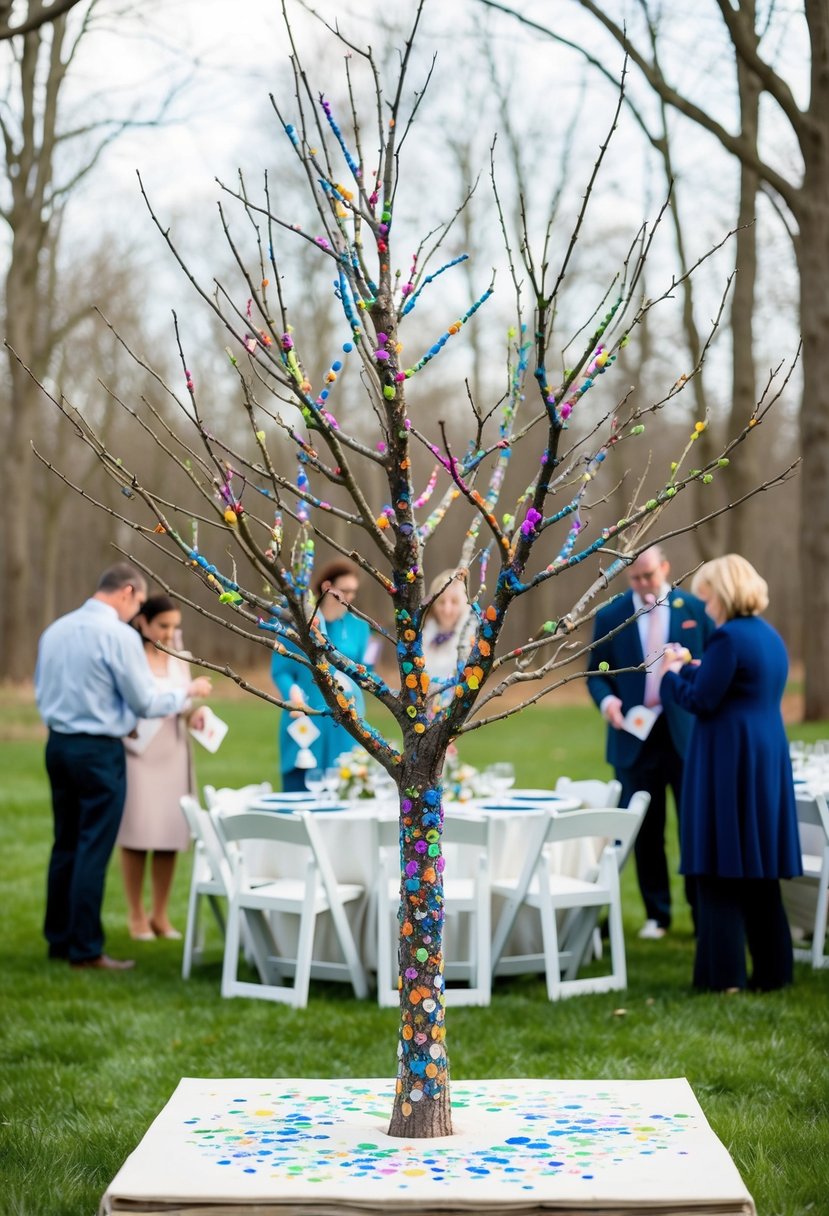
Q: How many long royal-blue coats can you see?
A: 1